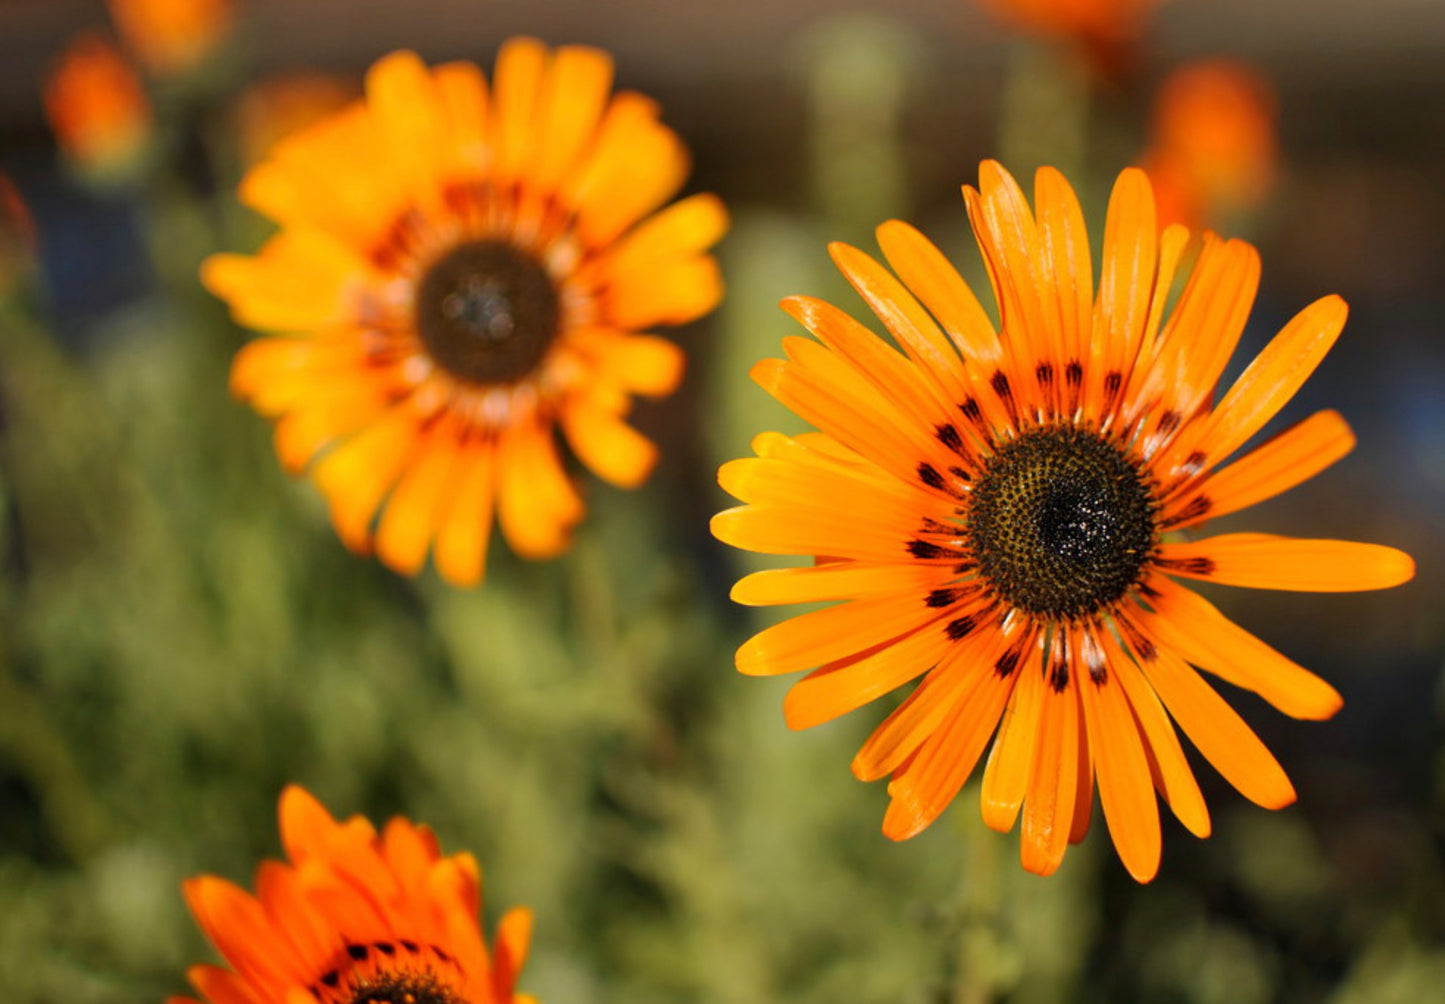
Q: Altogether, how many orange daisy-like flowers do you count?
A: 3